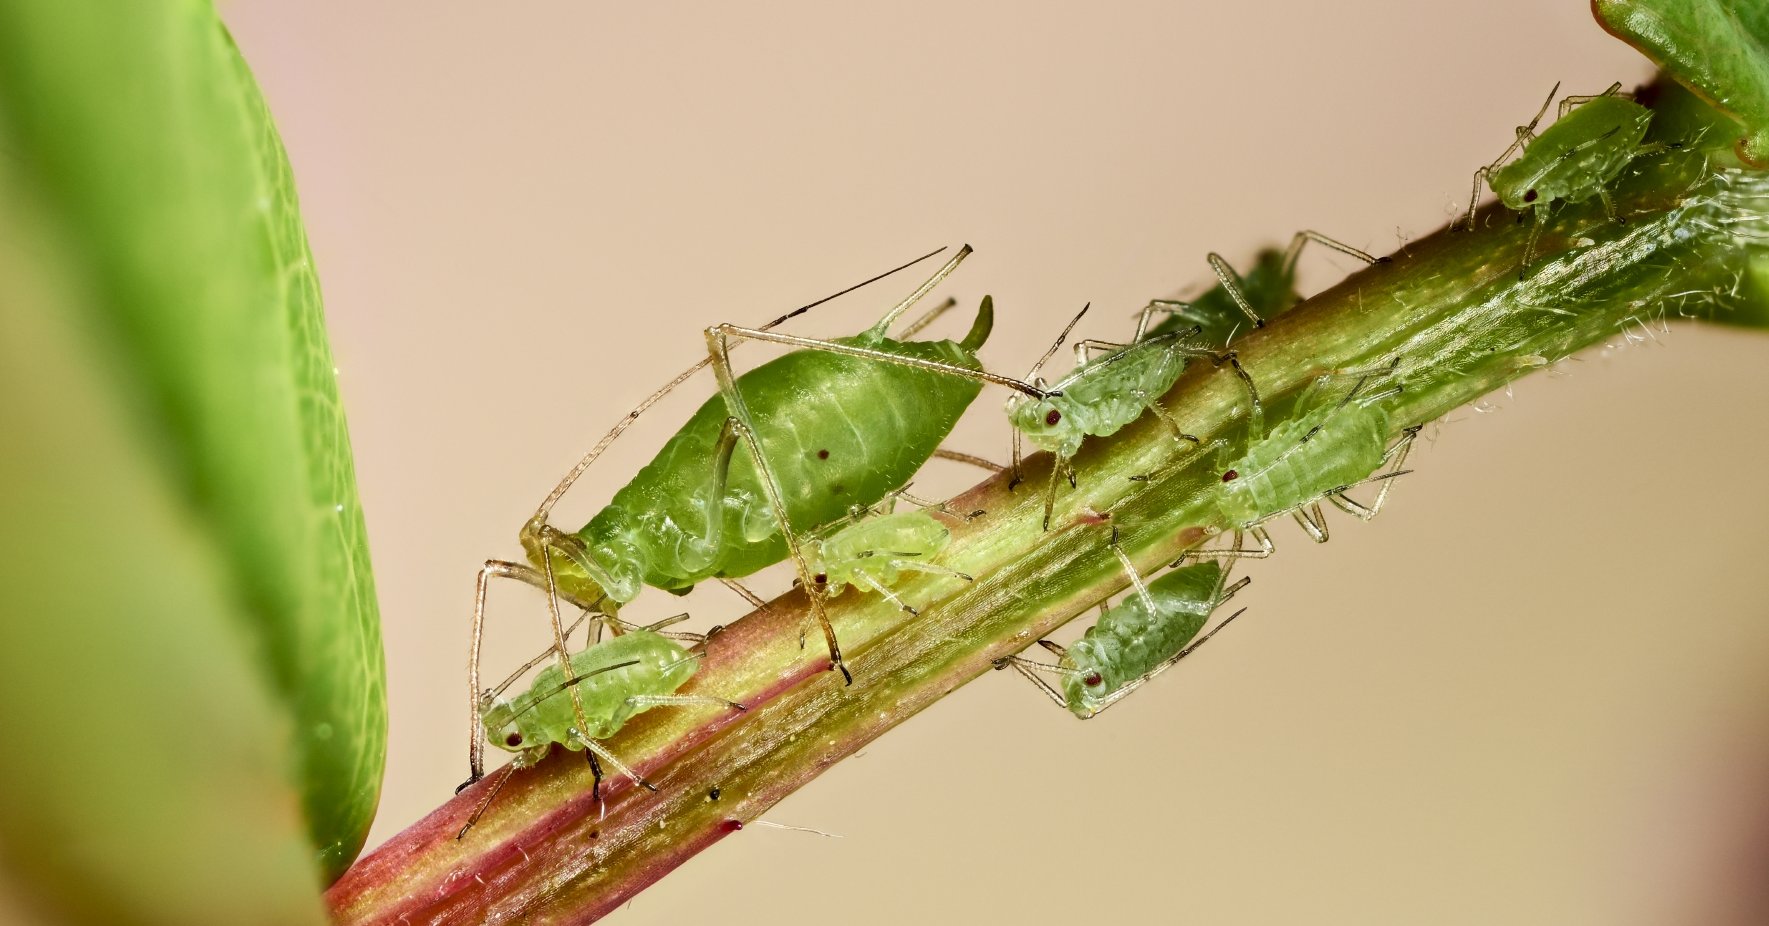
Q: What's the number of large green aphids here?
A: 1